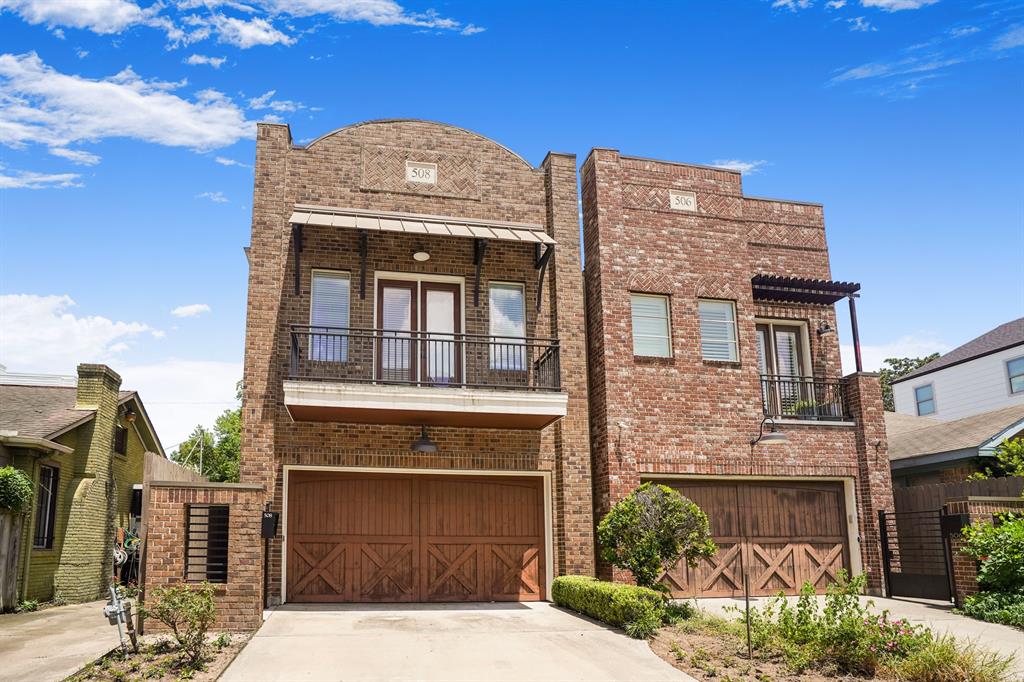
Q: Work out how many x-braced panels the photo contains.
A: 8